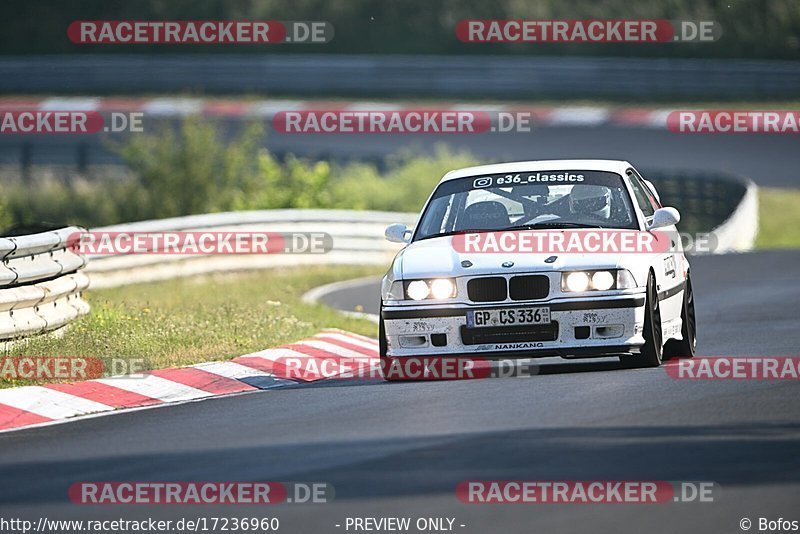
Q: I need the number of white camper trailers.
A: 0